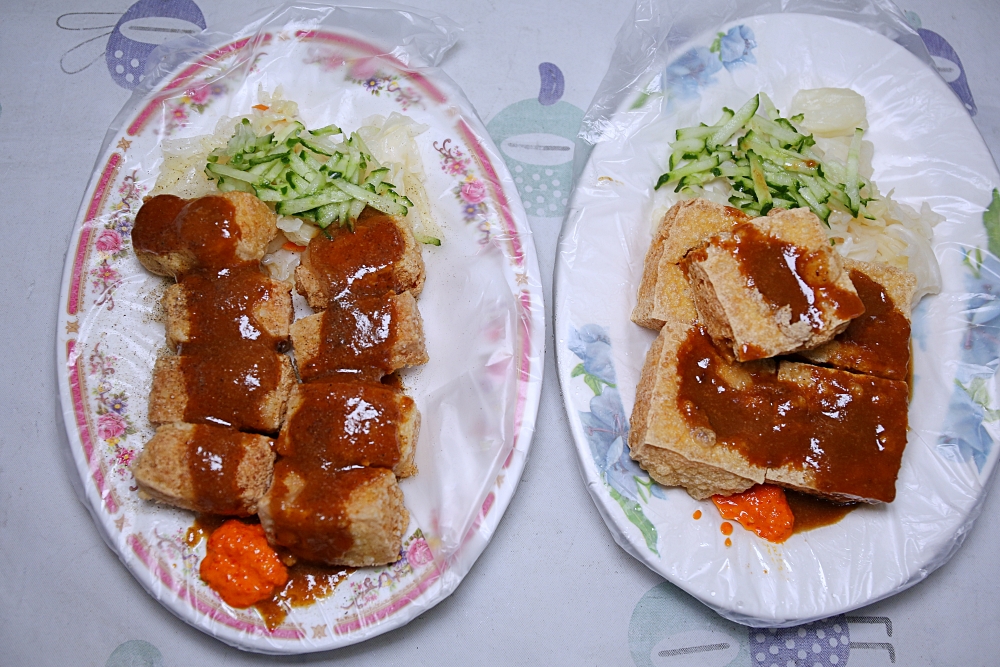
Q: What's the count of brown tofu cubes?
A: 13